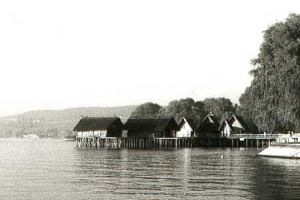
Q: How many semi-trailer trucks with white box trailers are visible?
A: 0